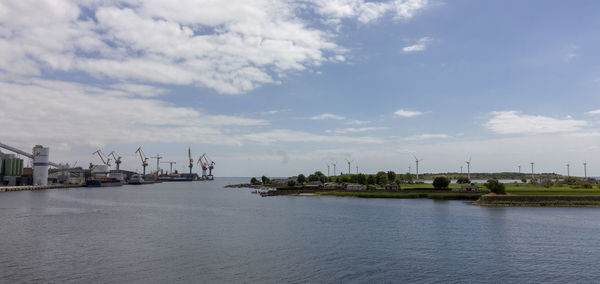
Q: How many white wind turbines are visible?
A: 12